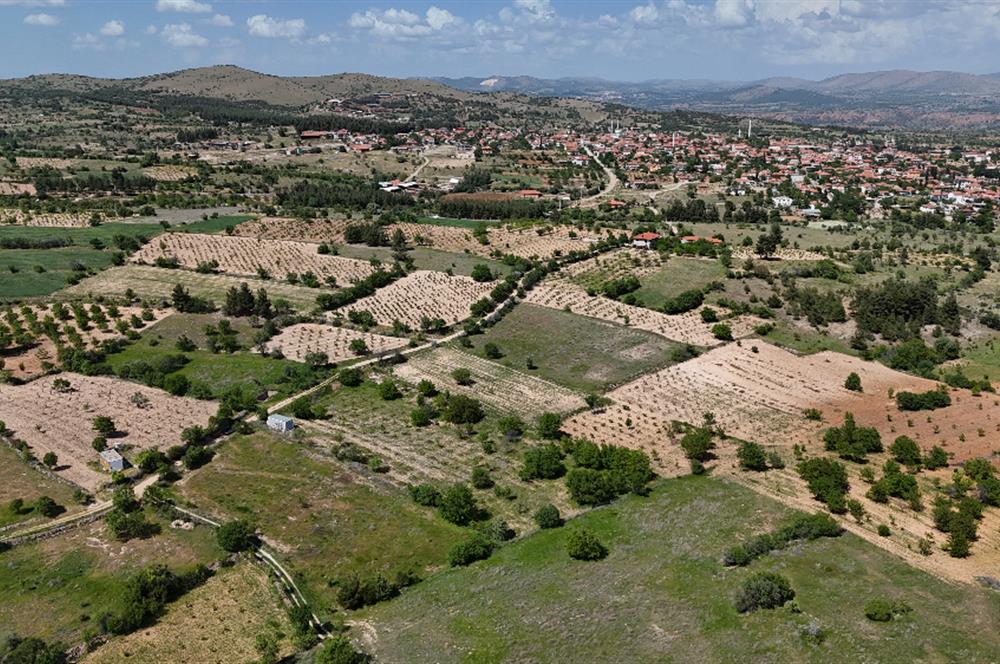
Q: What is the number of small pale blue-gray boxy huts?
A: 2